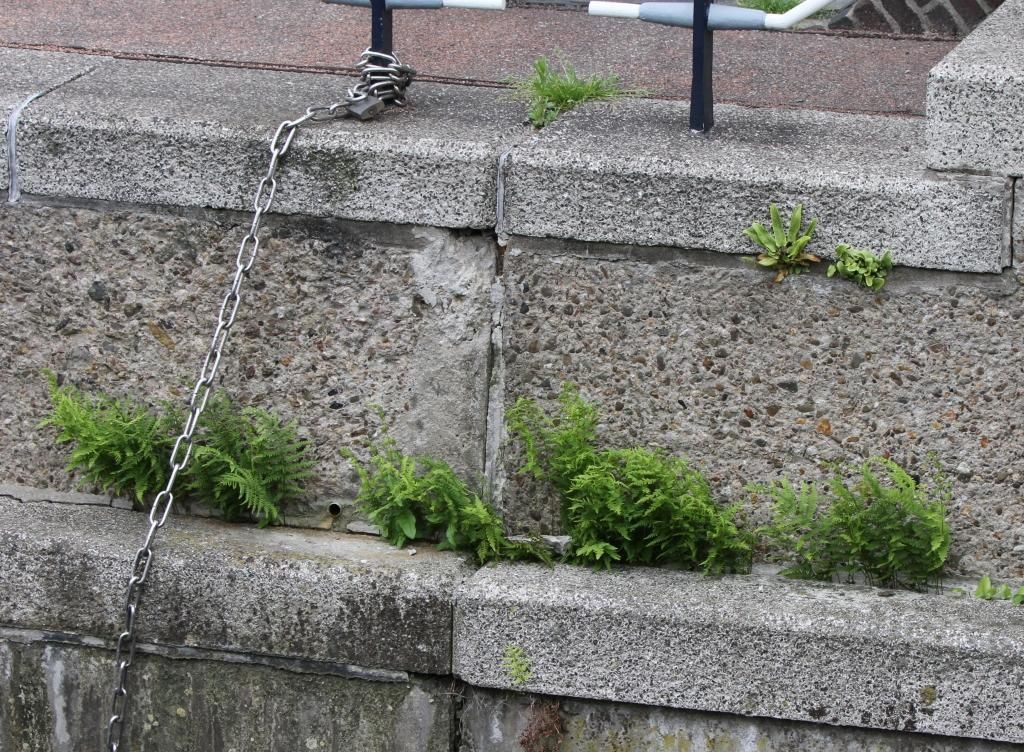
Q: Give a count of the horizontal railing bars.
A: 2